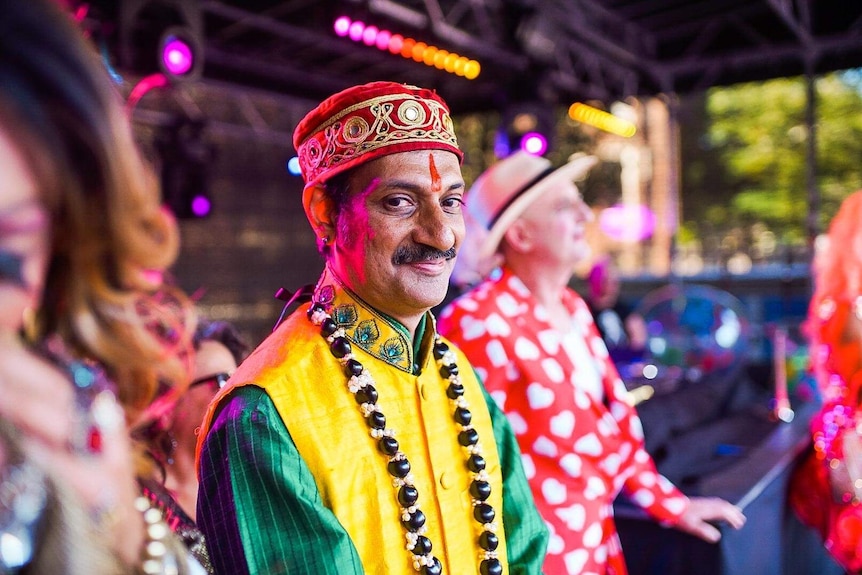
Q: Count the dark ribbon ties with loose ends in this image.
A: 1